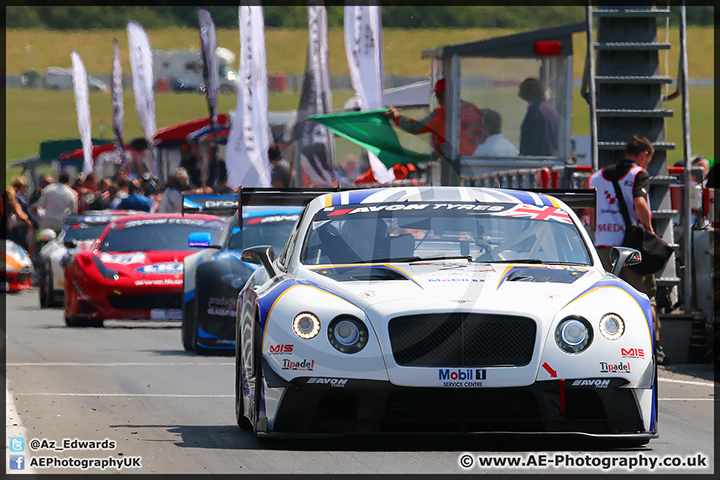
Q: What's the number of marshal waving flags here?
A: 1